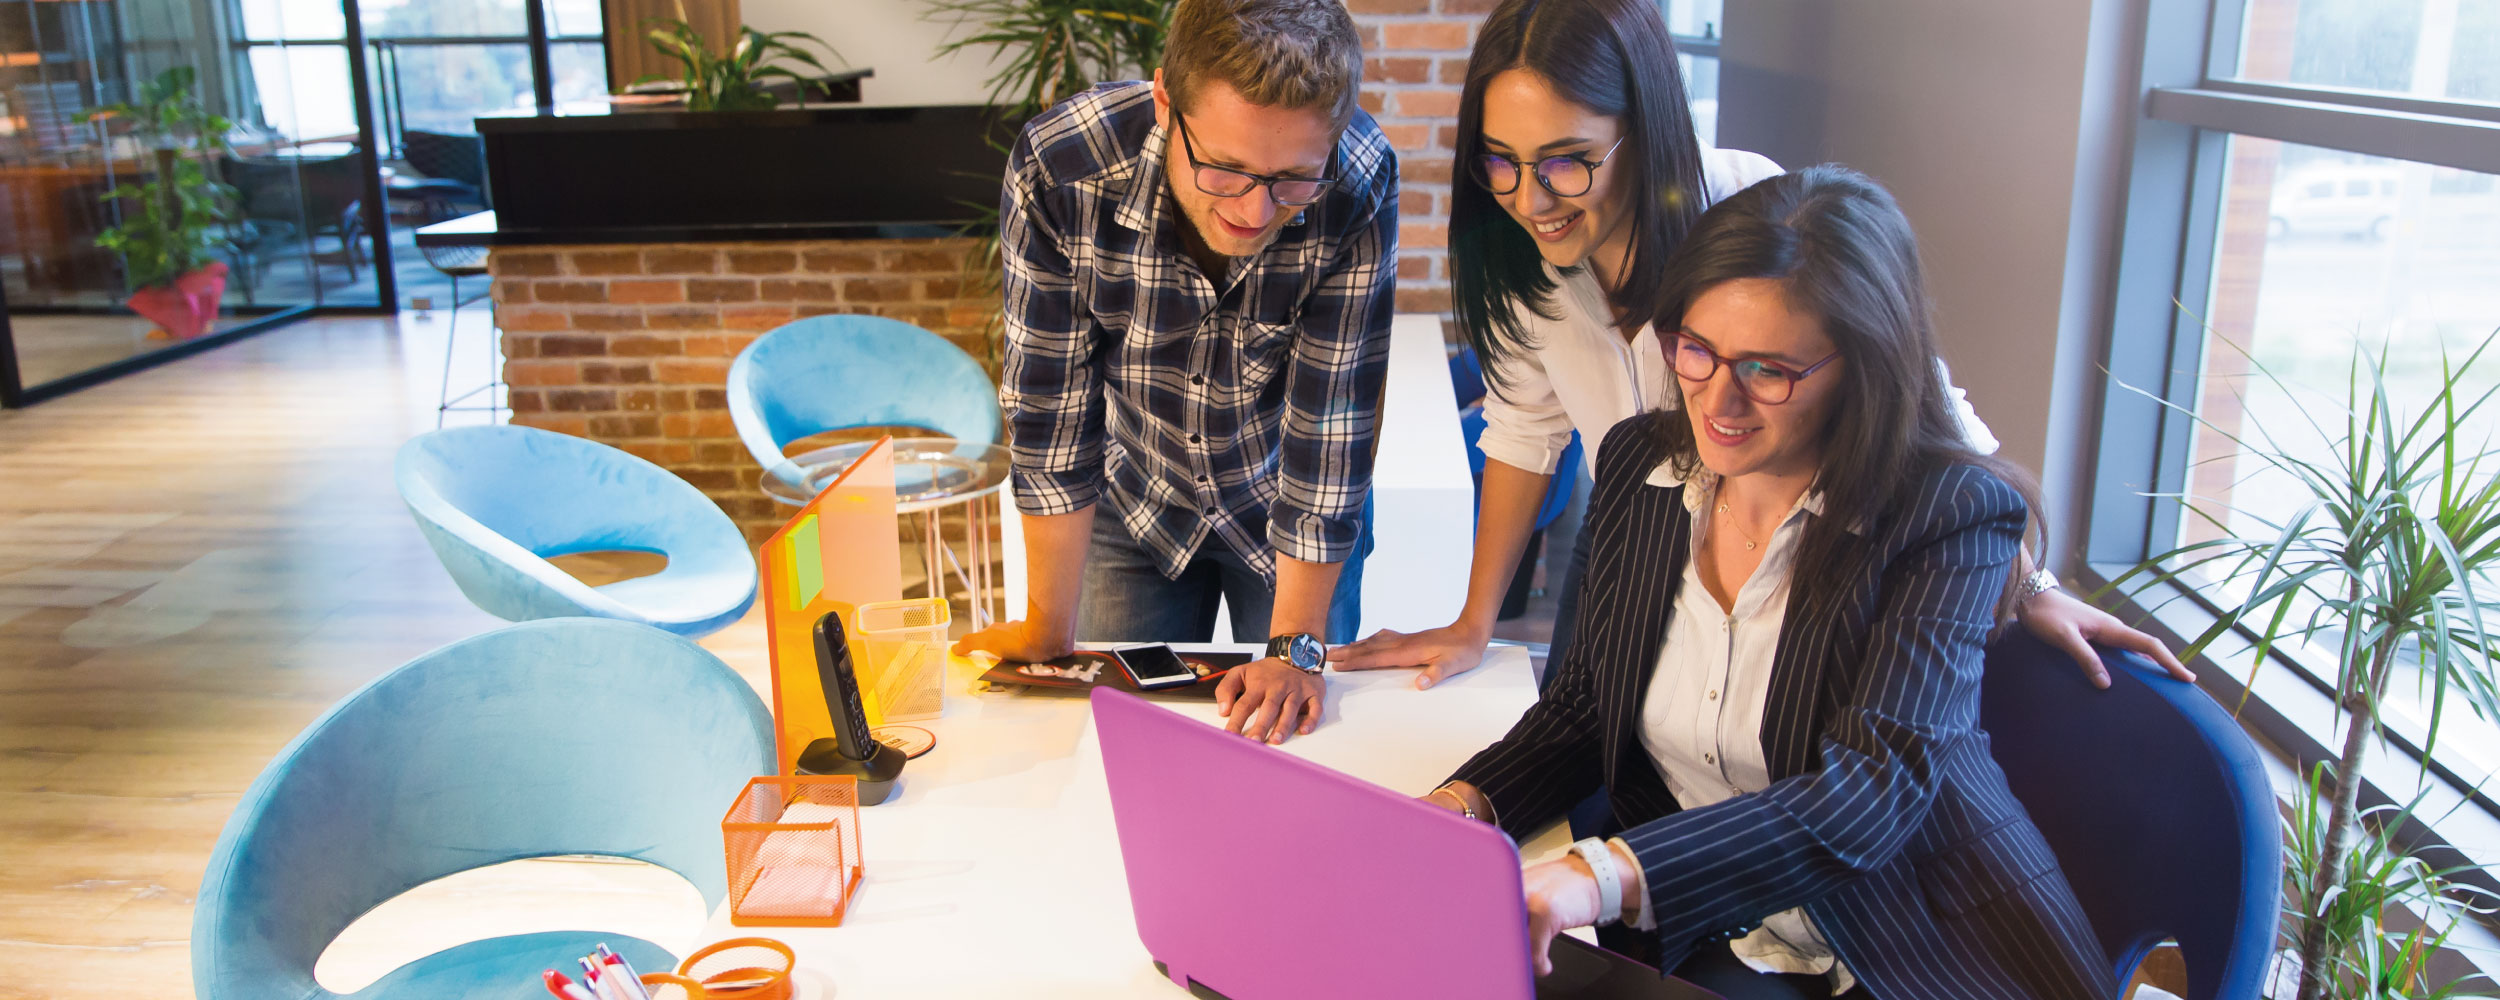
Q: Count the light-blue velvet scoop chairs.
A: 3